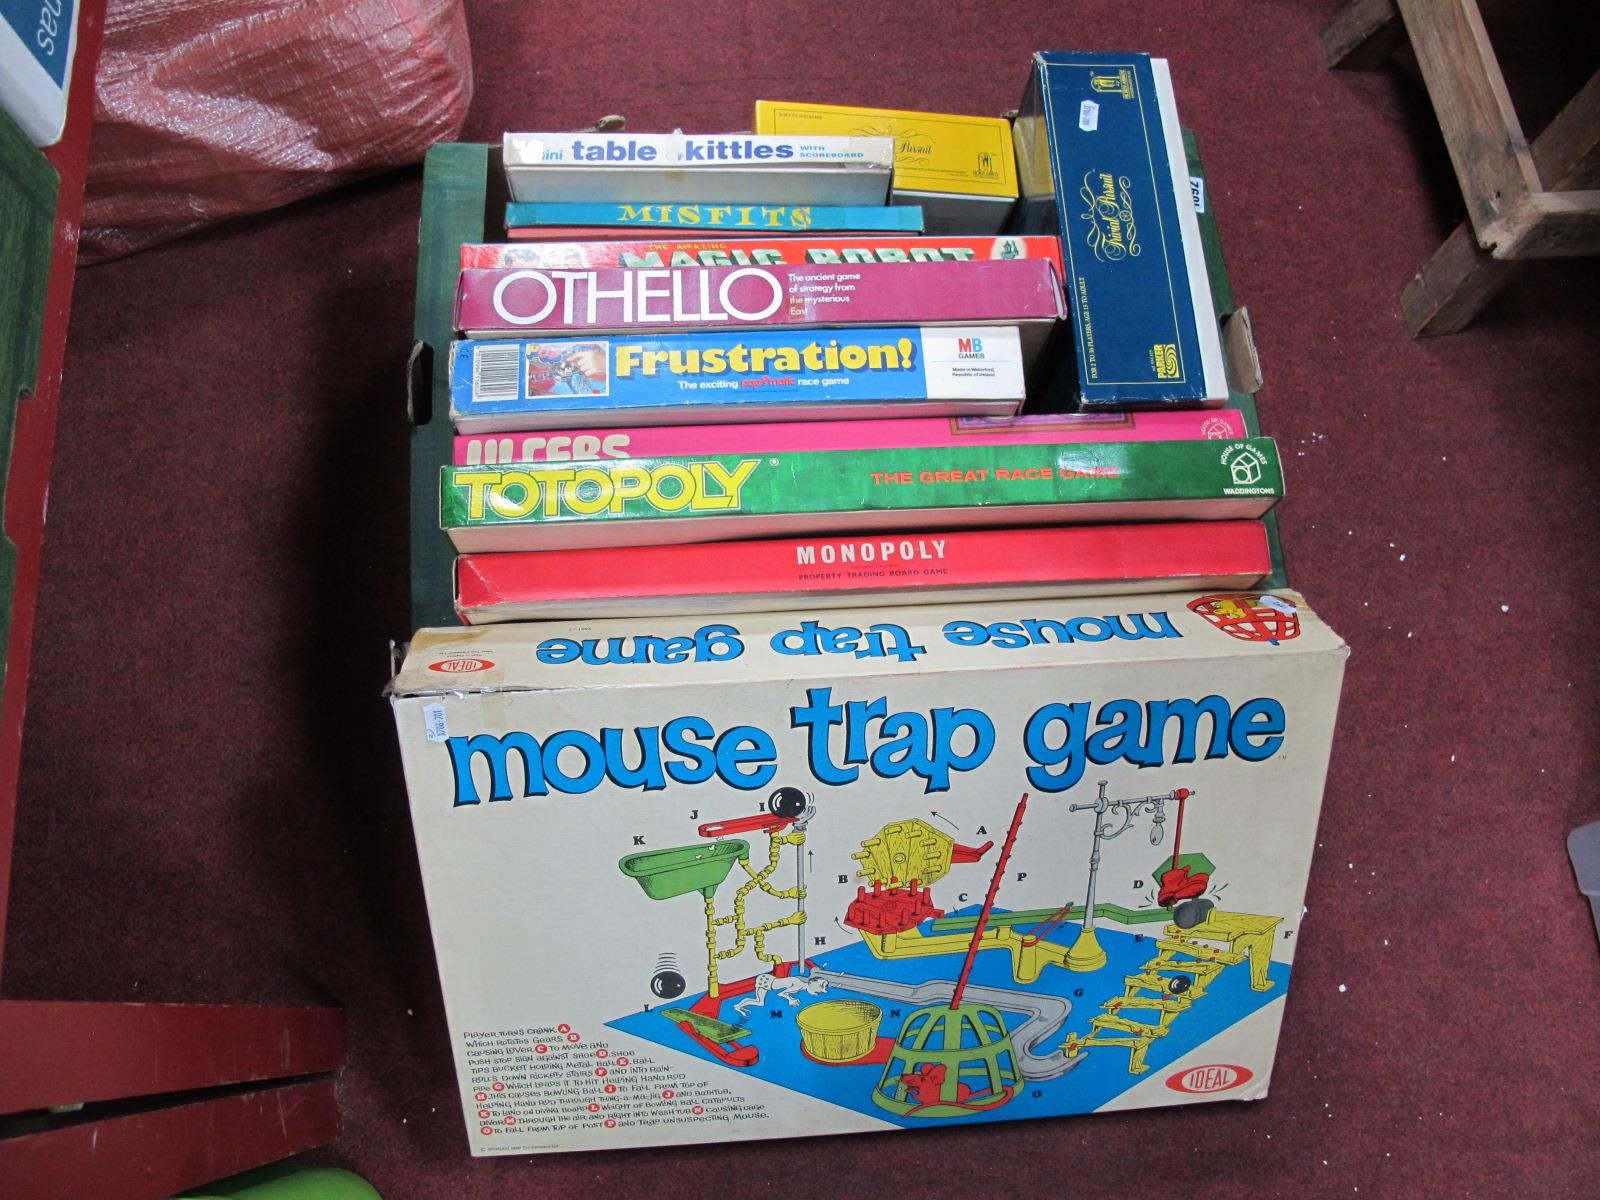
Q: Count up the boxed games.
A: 11